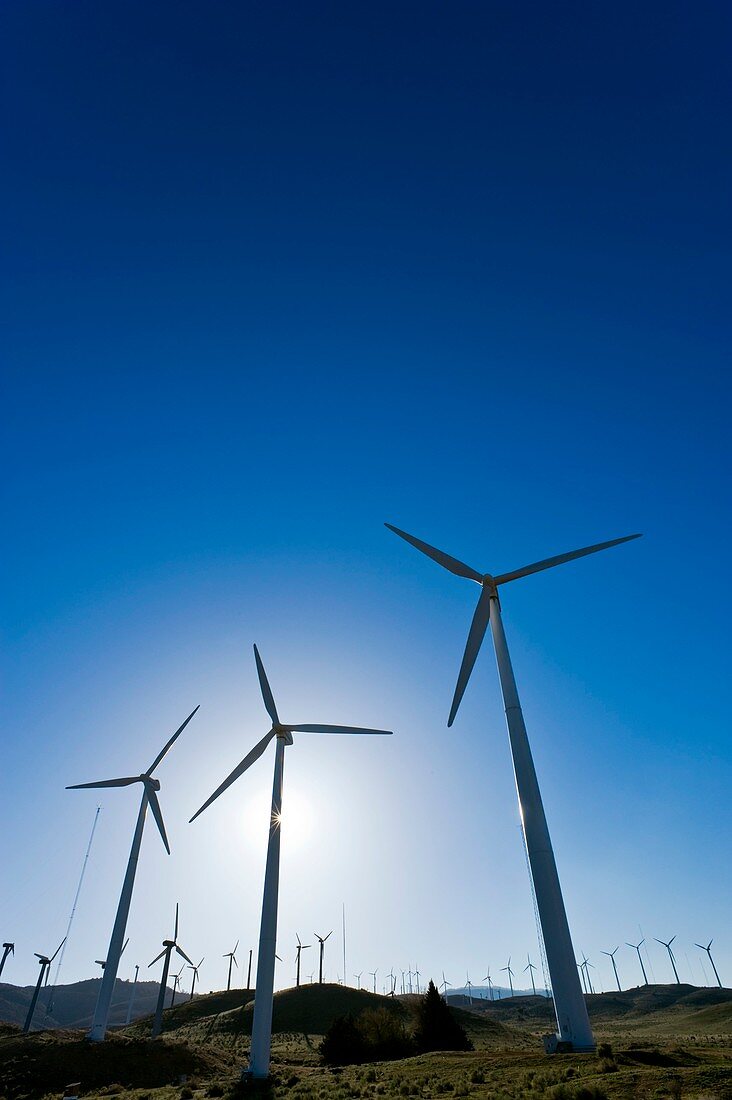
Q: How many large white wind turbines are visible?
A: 3